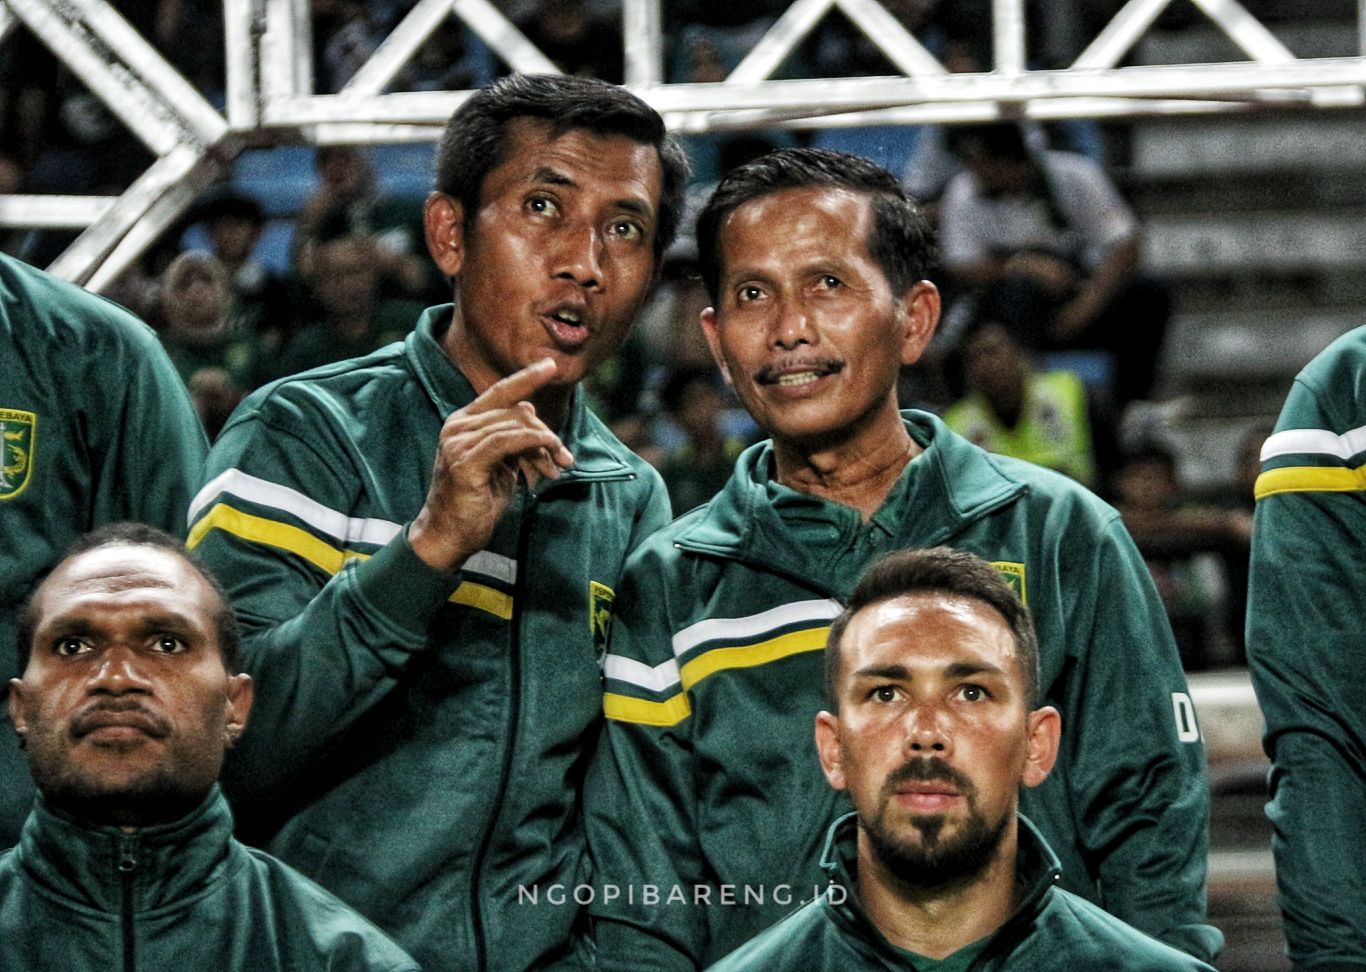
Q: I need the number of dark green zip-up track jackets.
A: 6